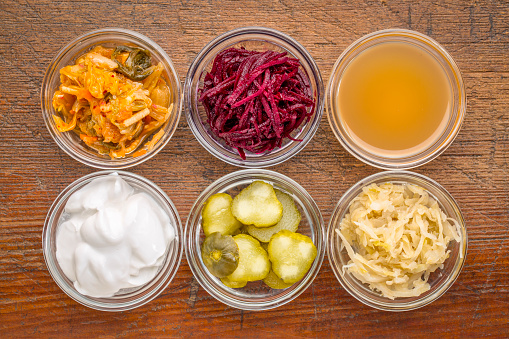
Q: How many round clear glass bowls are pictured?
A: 6